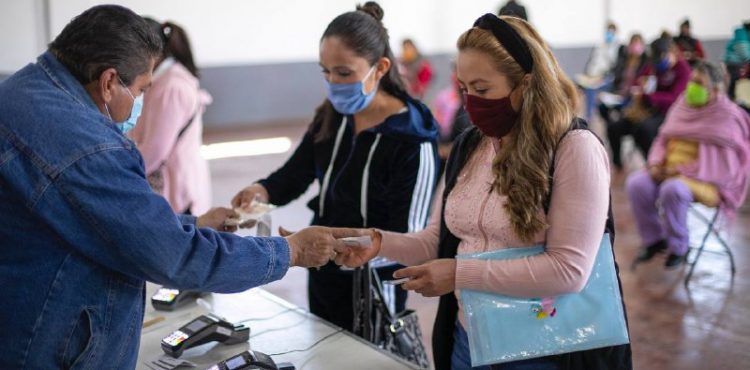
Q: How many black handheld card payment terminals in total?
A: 3